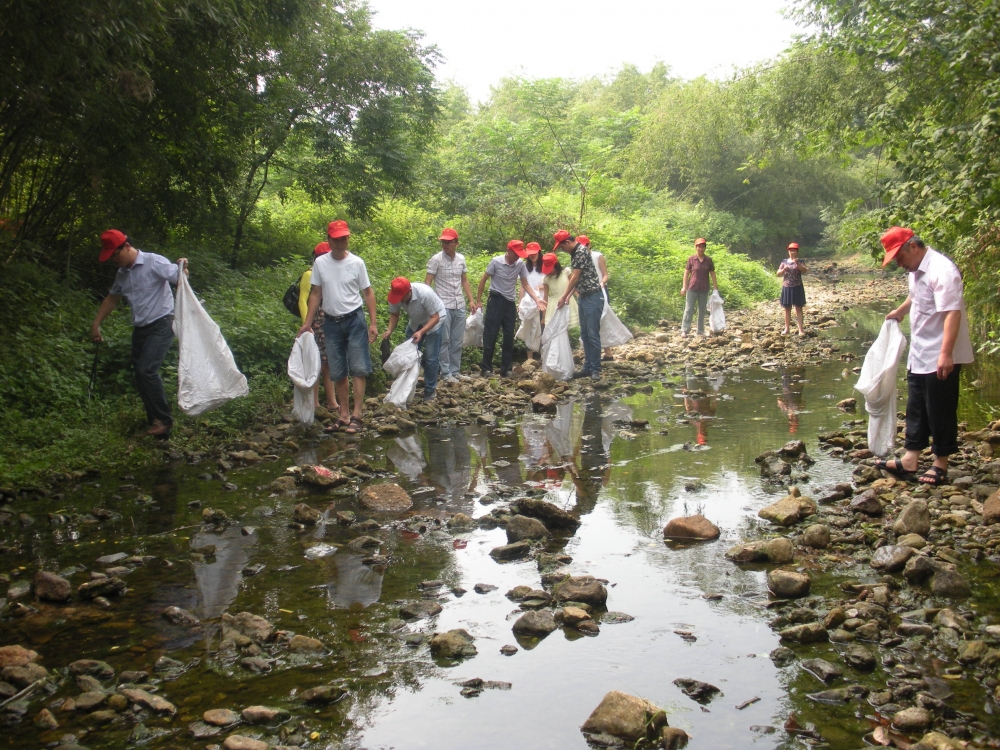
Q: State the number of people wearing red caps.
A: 13